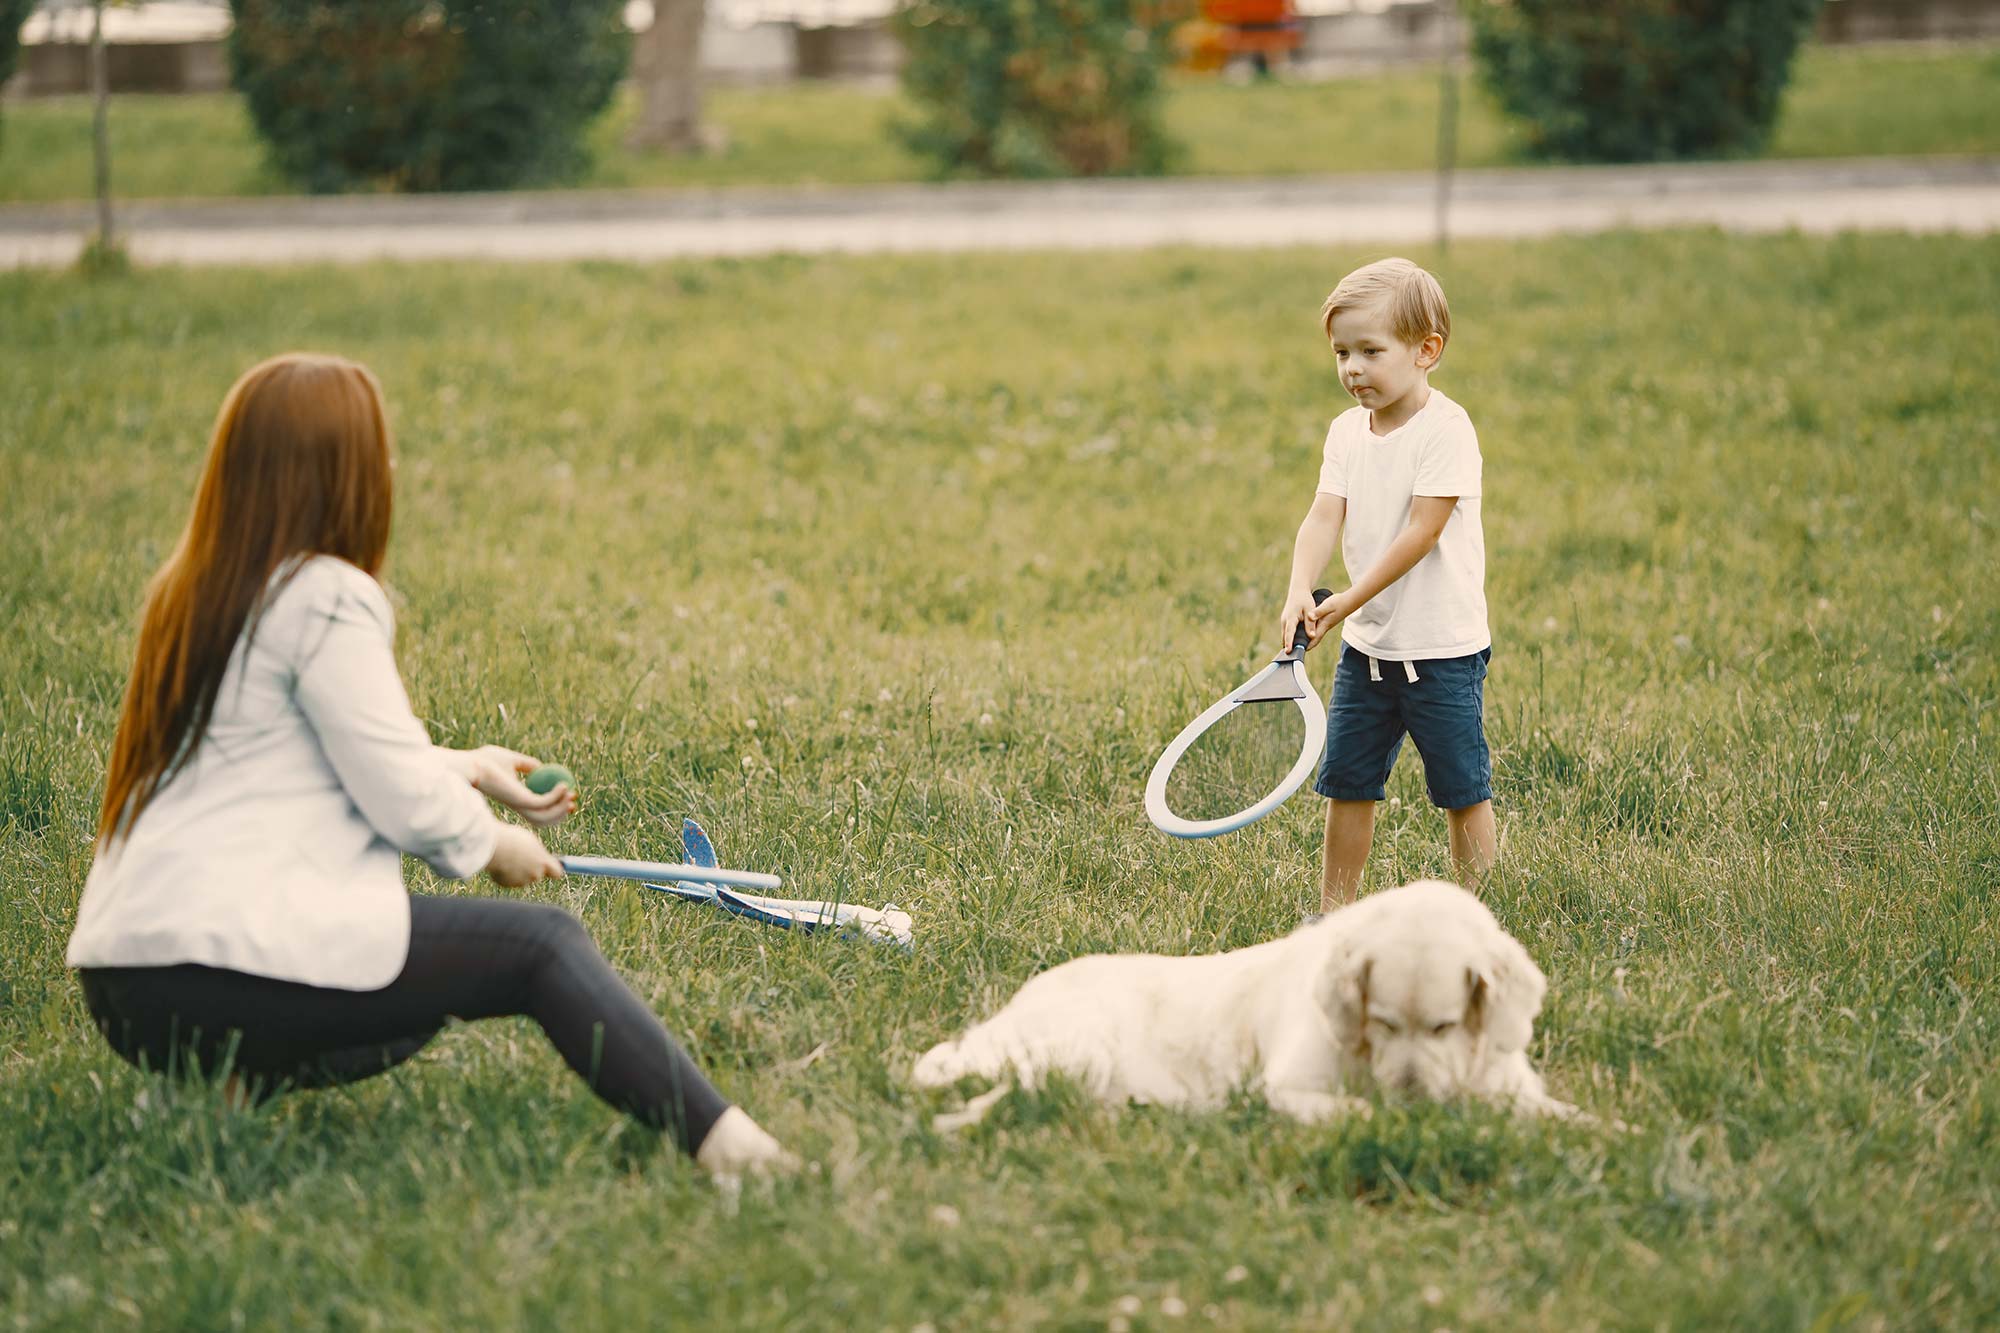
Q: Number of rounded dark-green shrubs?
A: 3